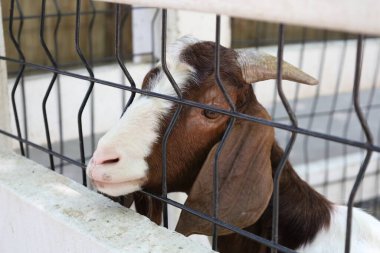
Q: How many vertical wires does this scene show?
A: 8